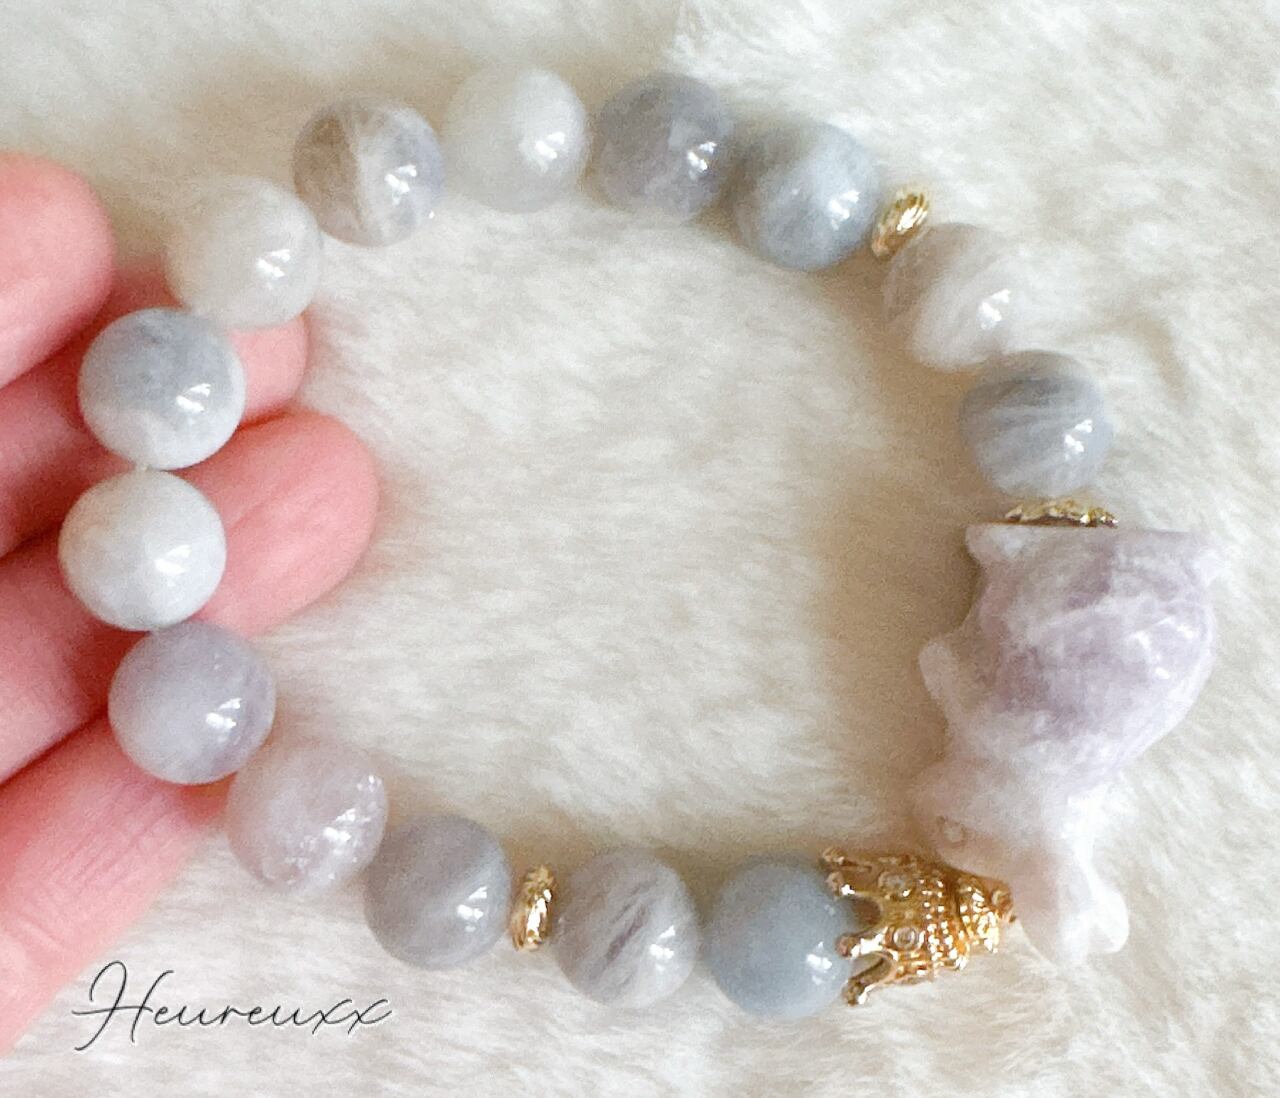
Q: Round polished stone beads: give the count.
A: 14